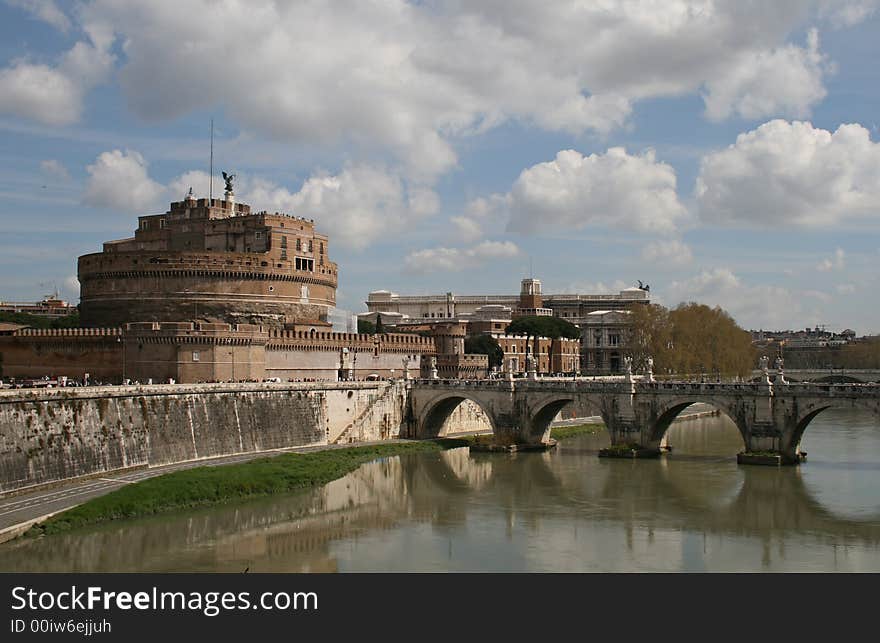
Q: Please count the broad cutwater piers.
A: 3